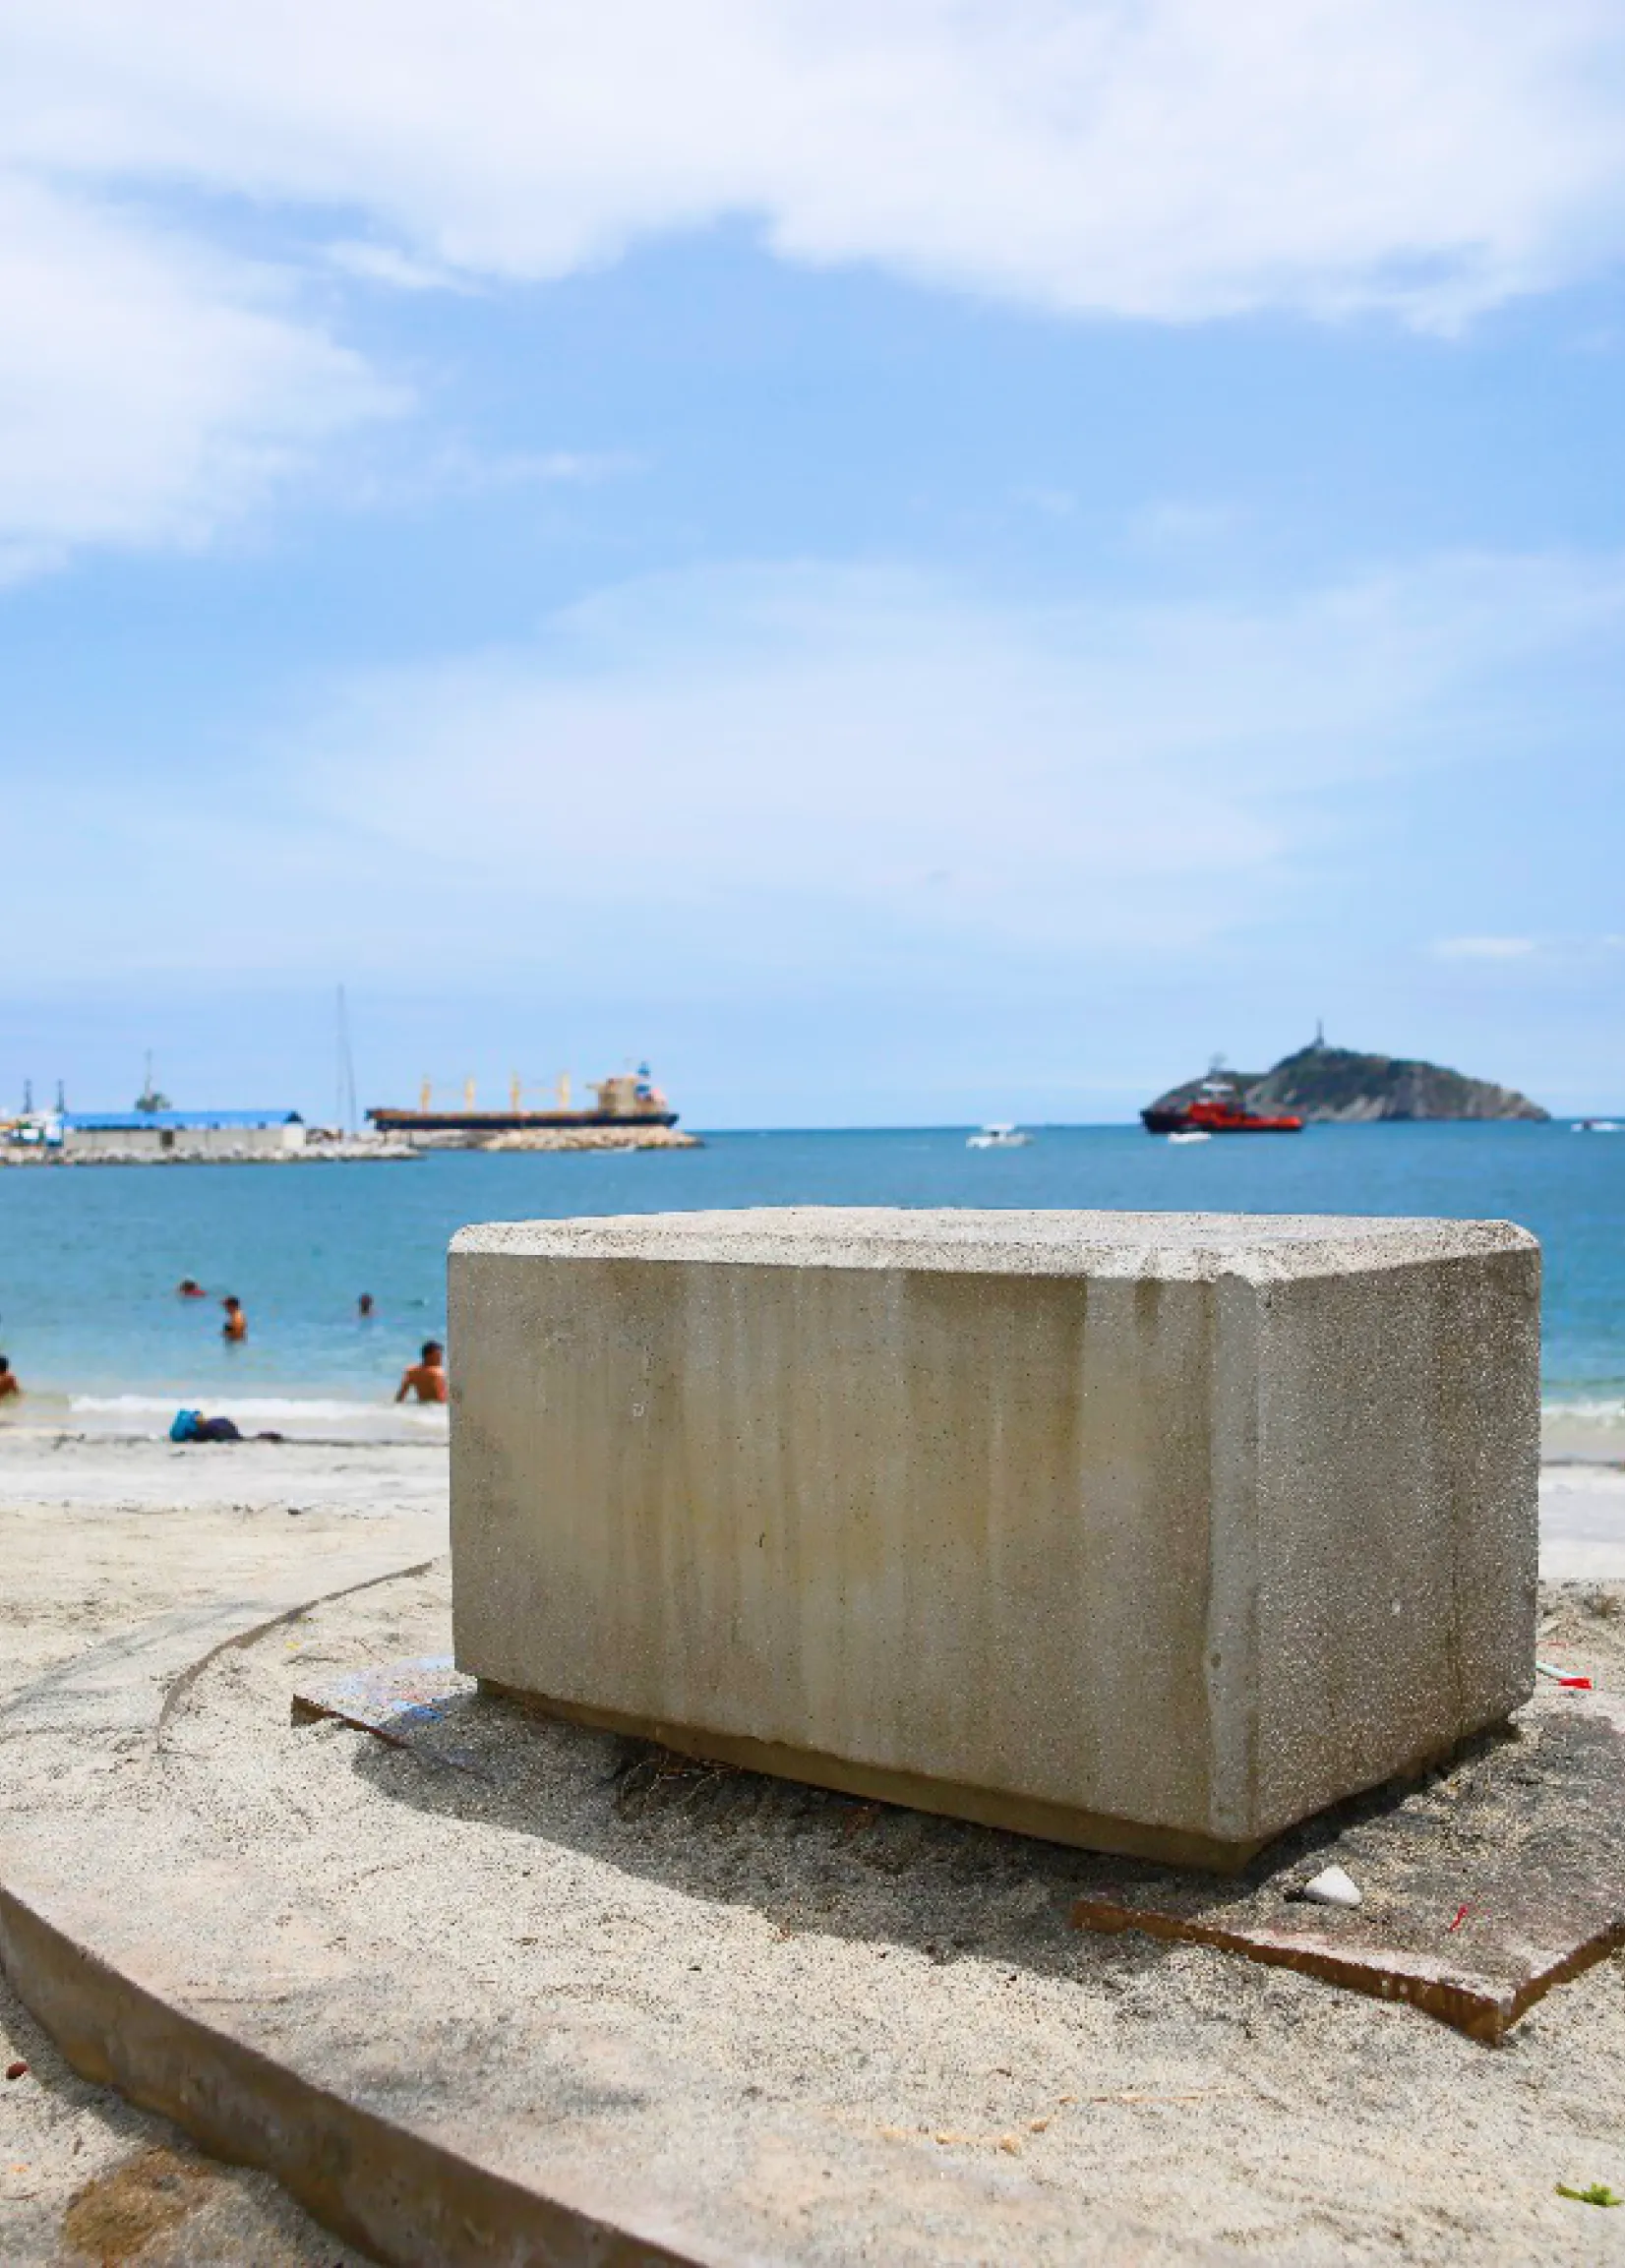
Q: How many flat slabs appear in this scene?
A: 2